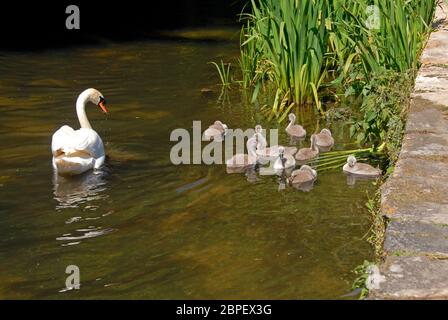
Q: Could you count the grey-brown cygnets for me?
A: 9